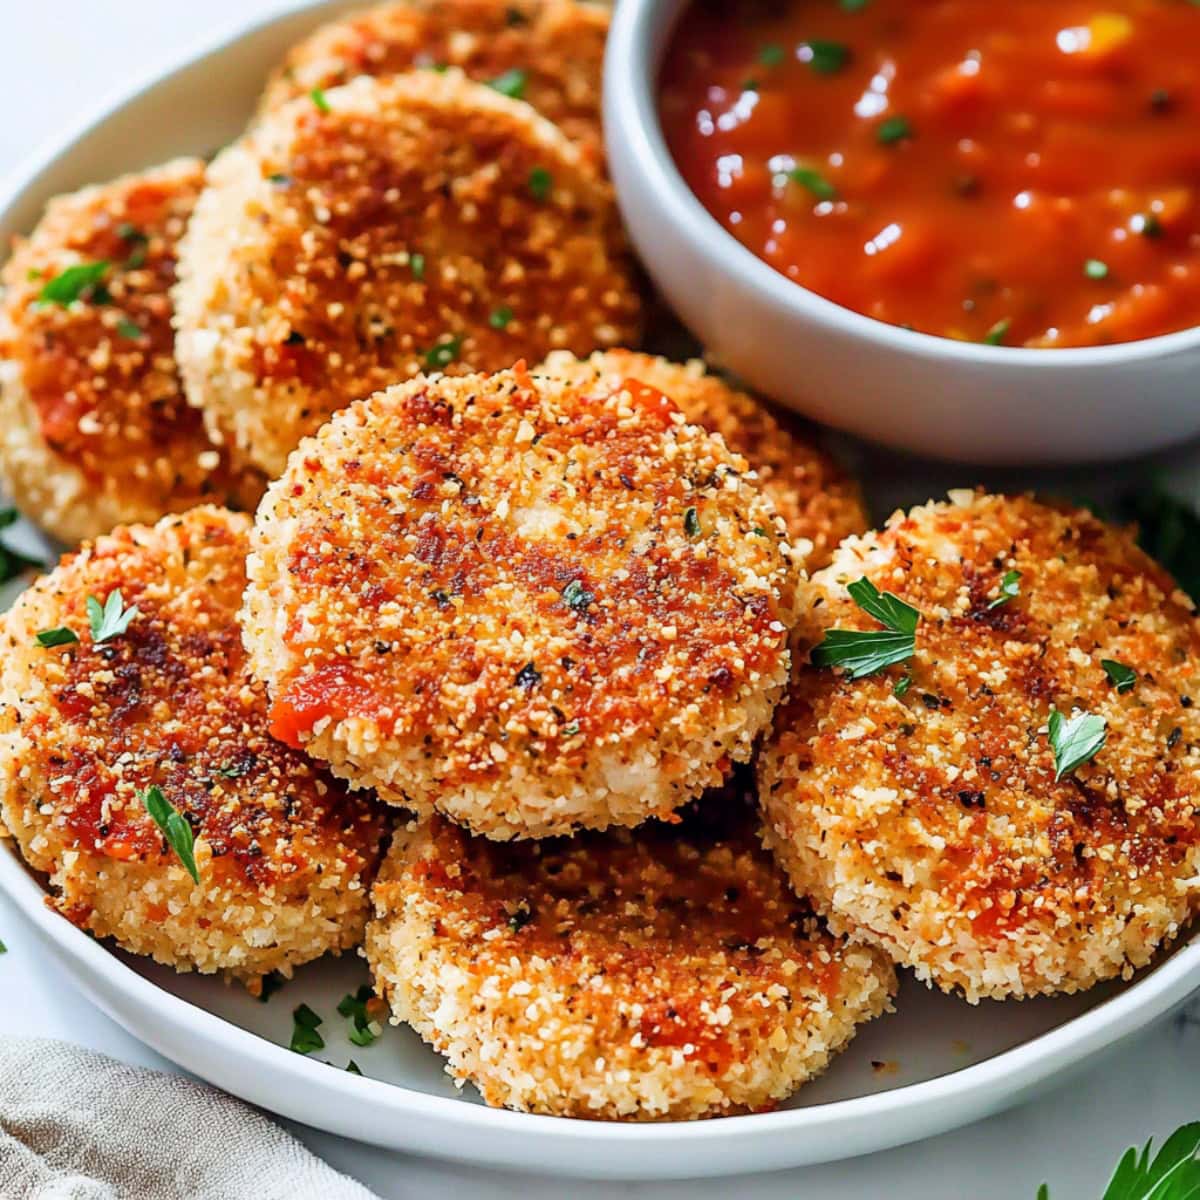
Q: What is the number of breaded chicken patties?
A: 8